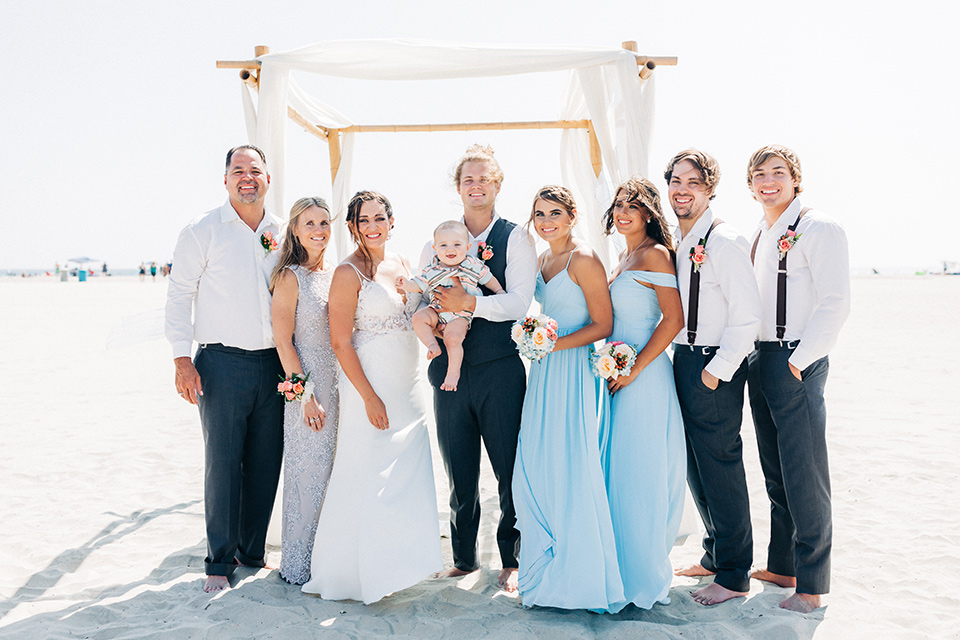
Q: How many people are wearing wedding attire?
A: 8